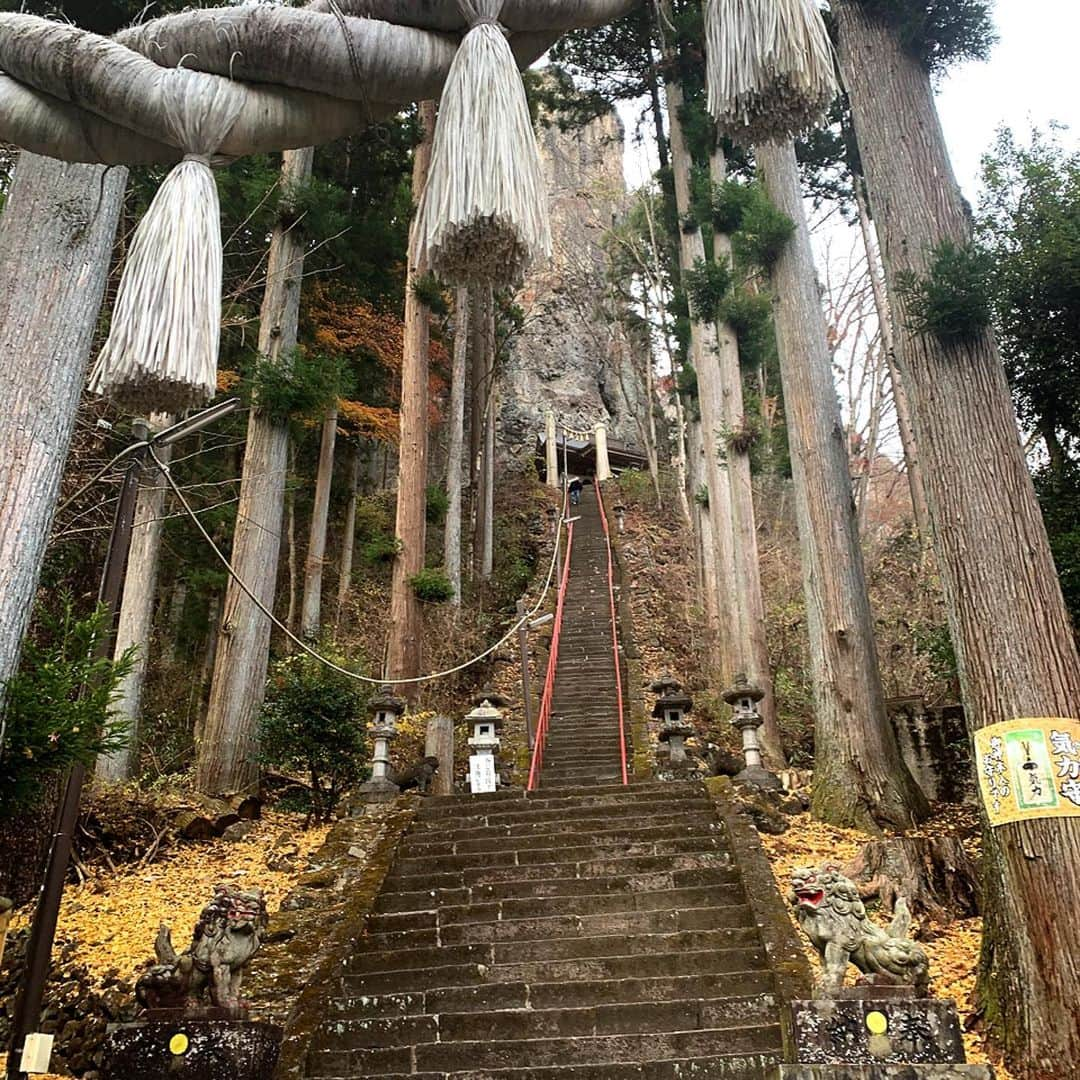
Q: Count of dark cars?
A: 0